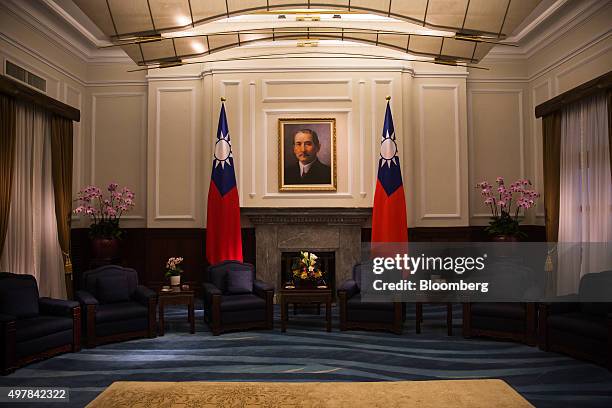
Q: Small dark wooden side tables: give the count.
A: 3